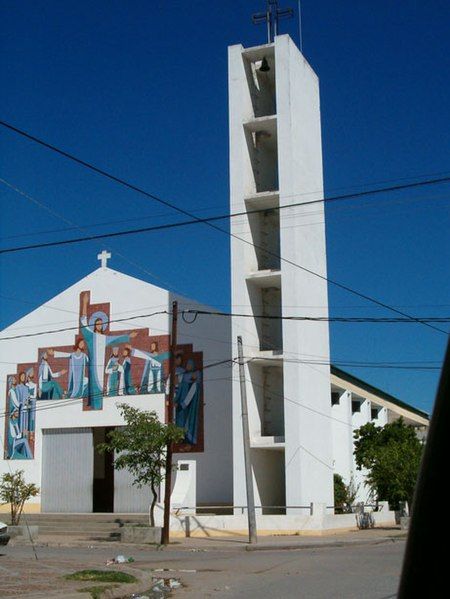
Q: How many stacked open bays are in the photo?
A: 6